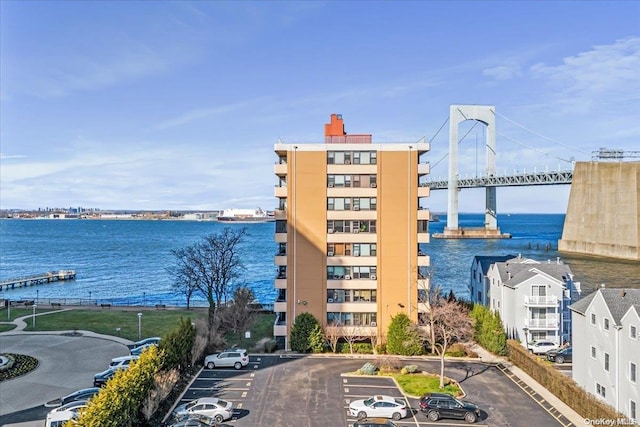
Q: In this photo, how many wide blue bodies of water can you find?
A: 1